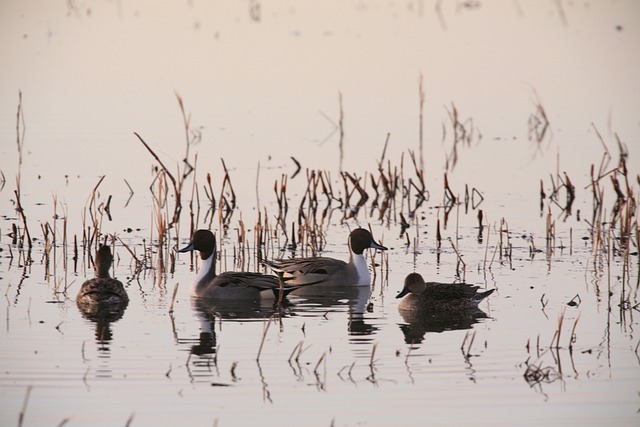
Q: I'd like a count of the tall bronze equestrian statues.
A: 0